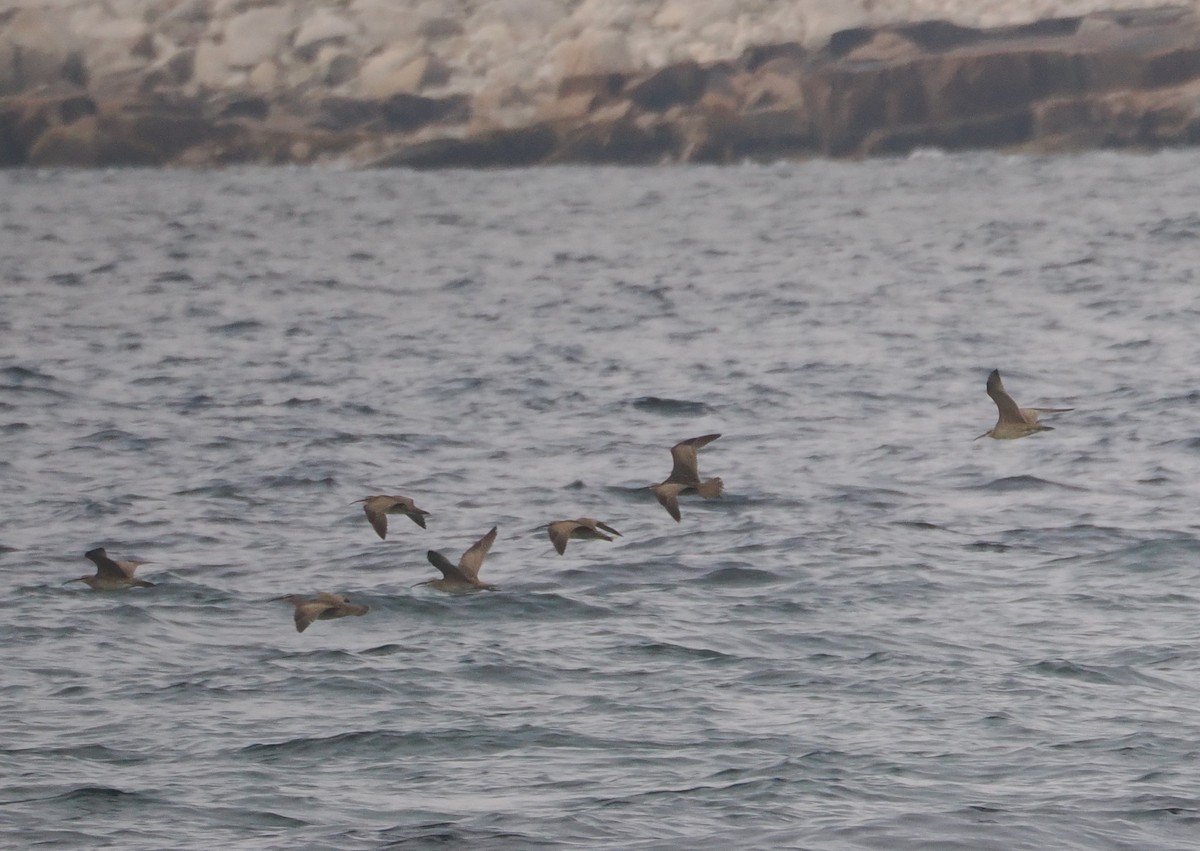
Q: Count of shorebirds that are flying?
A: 7